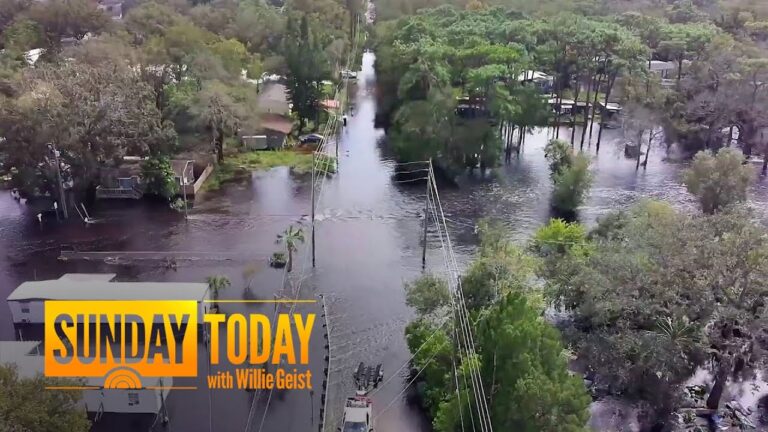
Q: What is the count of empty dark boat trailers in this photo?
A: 1